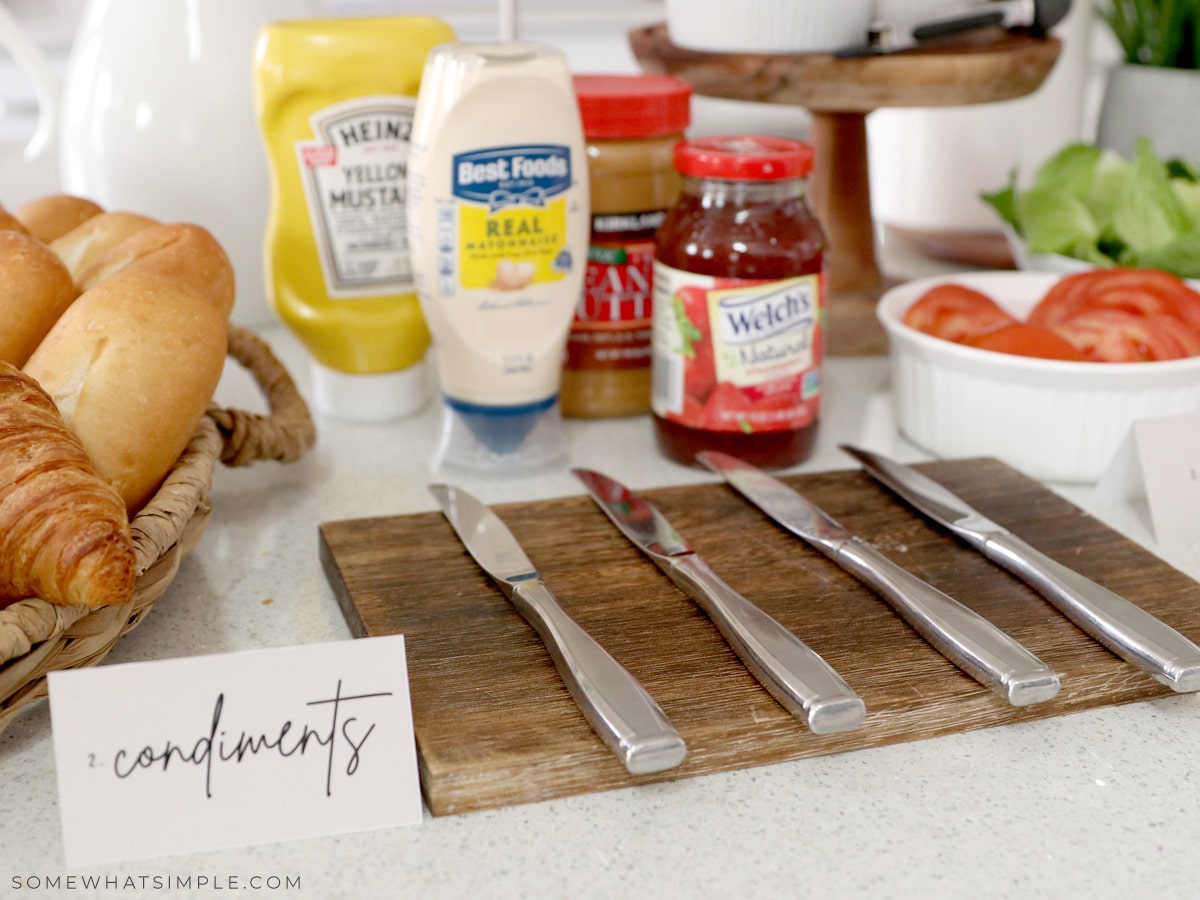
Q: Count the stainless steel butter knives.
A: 4